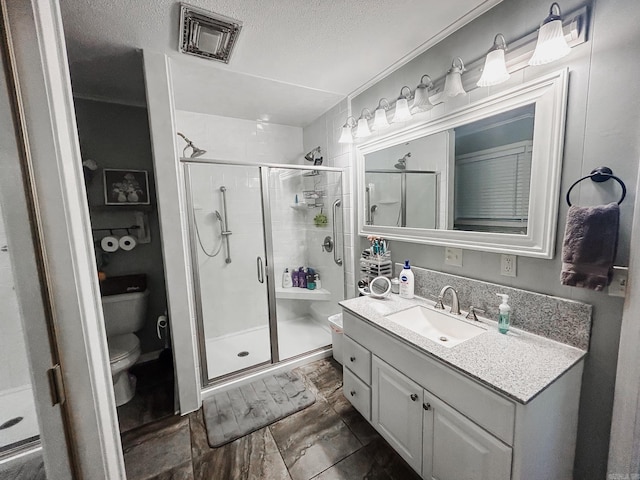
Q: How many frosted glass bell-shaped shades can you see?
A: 8